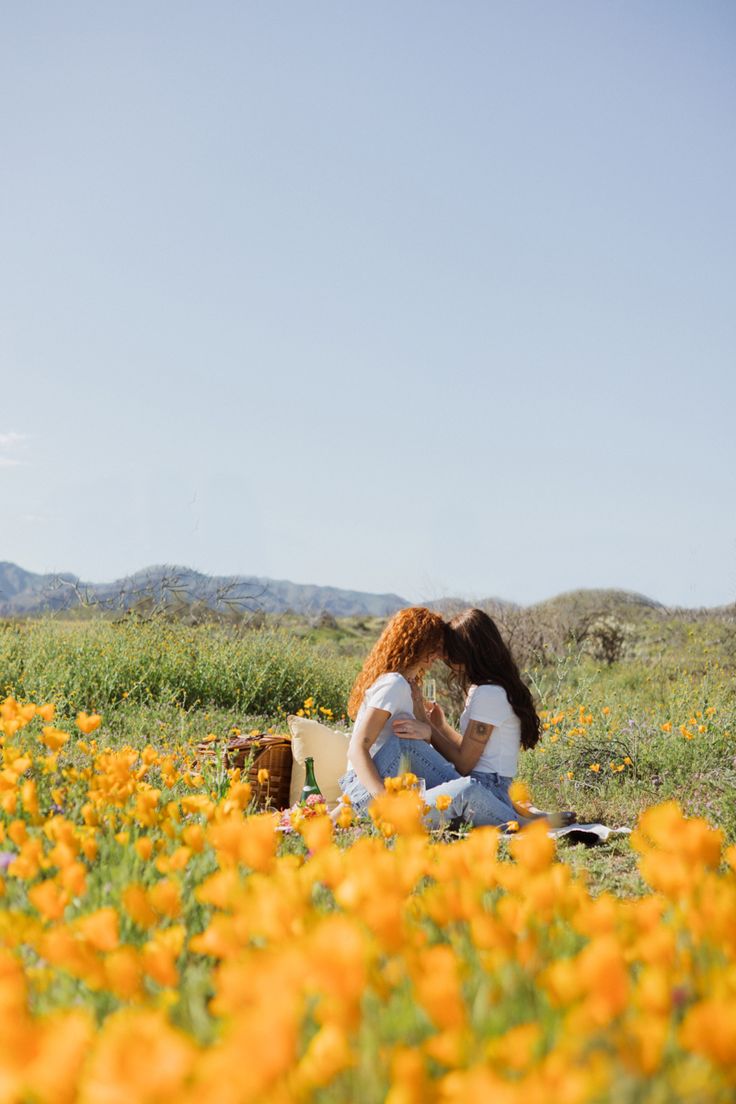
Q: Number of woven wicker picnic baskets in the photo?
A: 1